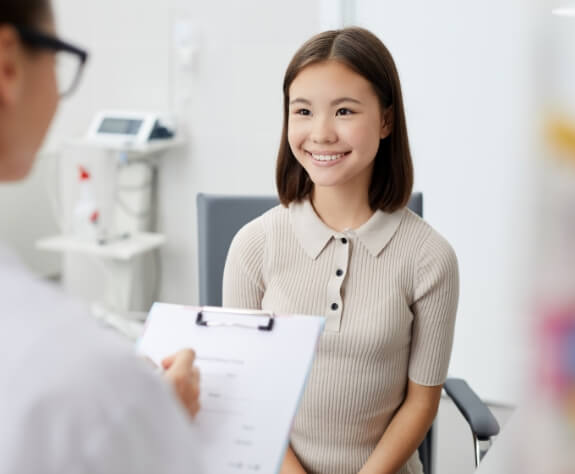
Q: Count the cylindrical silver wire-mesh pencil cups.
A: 0